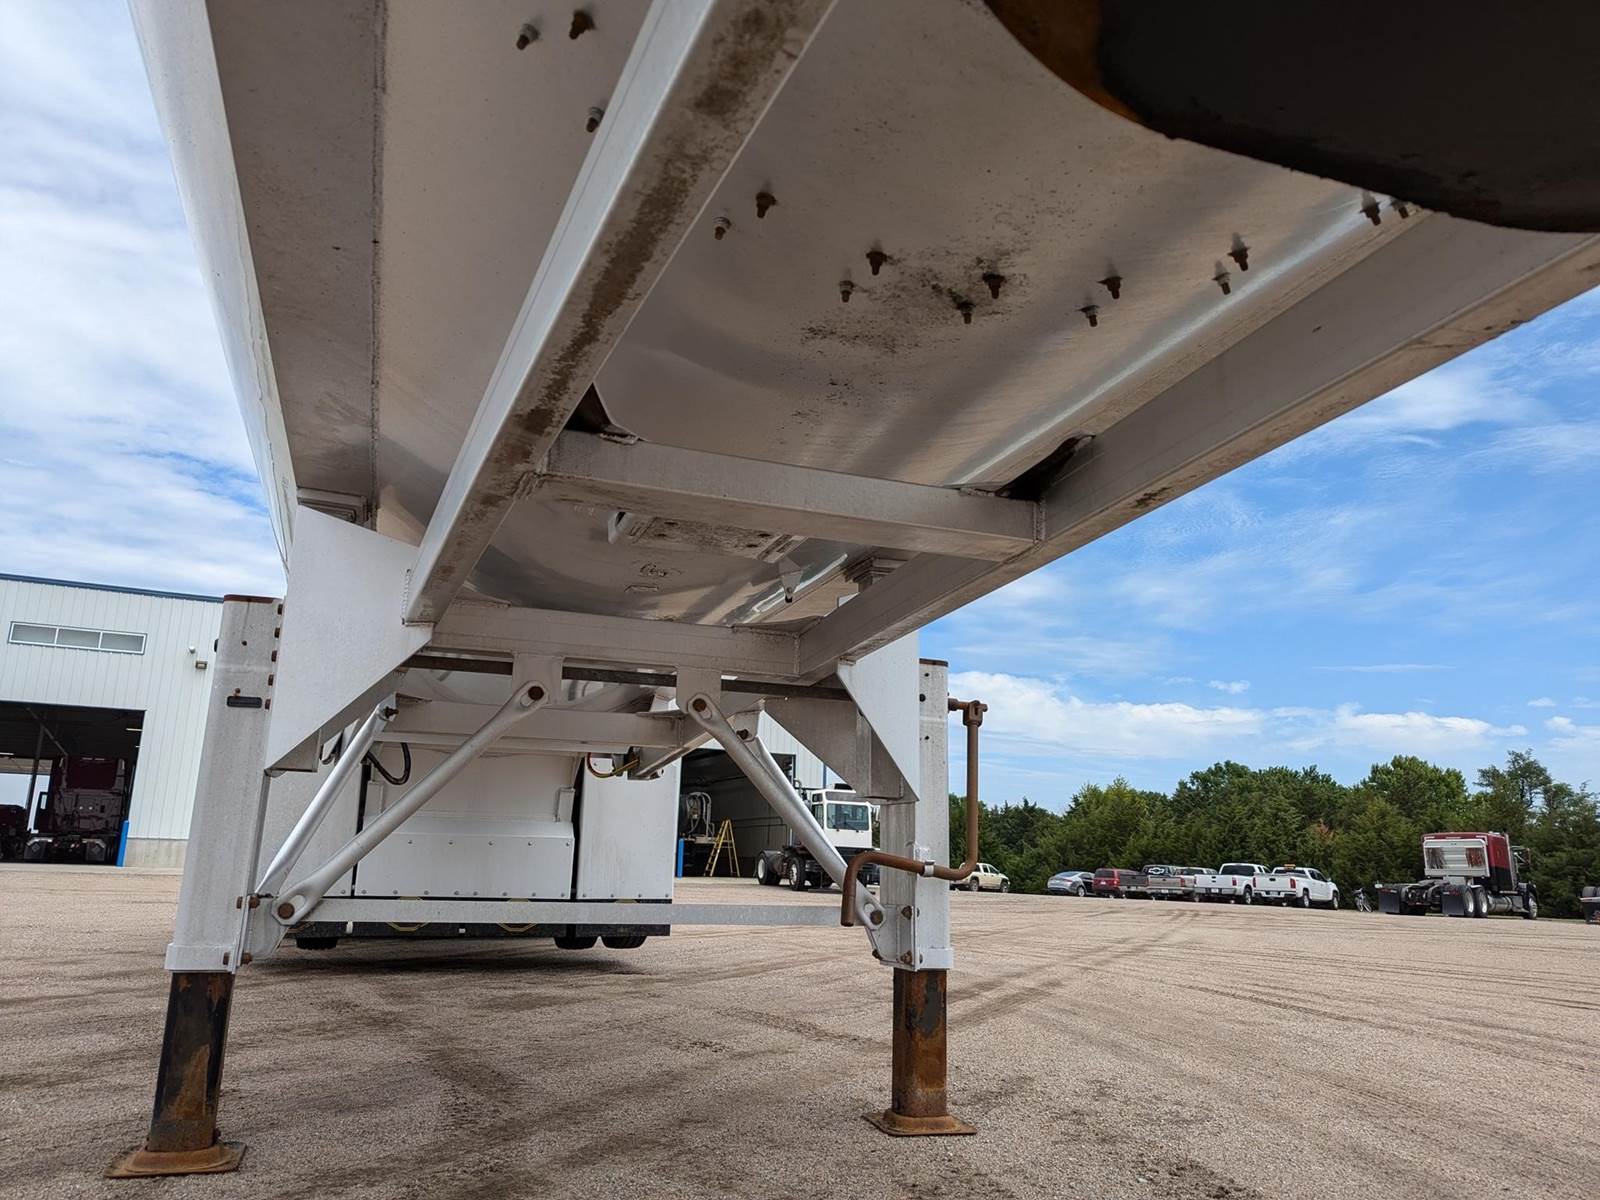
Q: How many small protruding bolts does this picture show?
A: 15